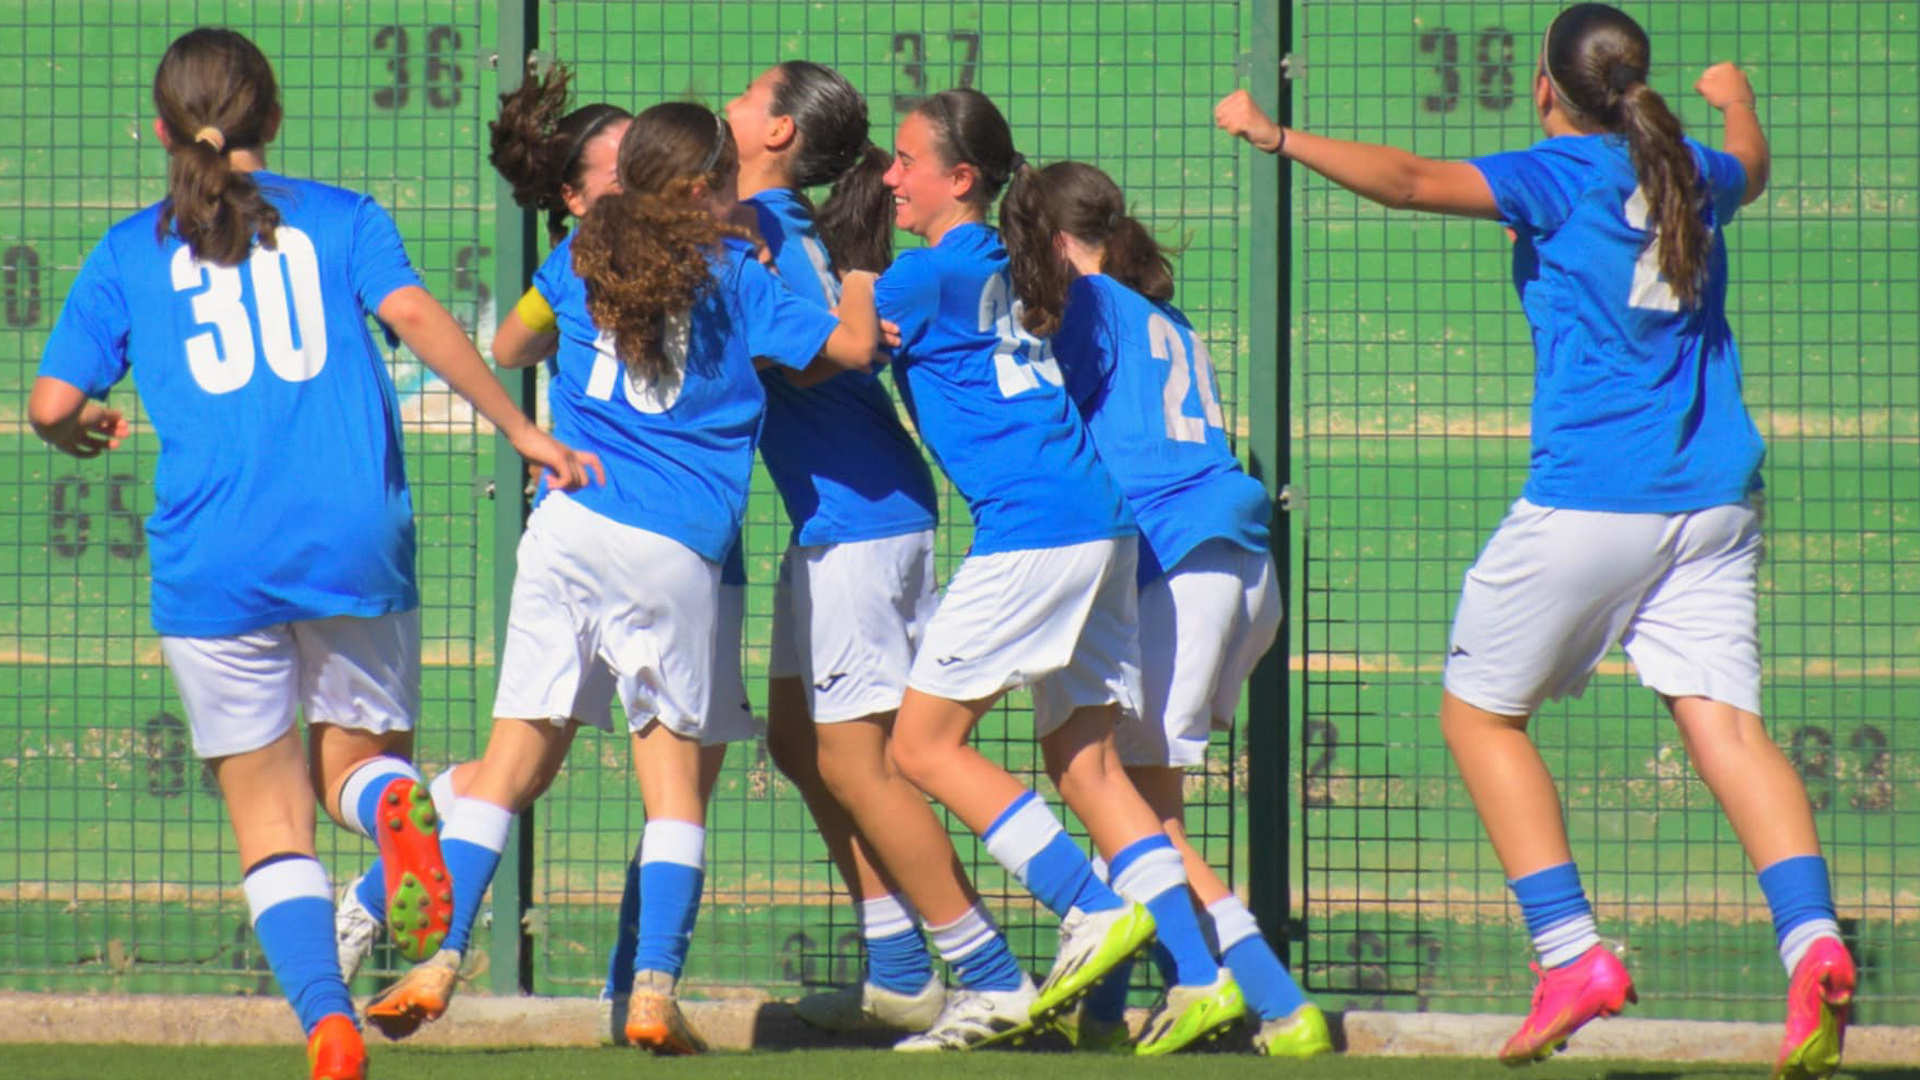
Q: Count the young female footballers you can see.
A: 7